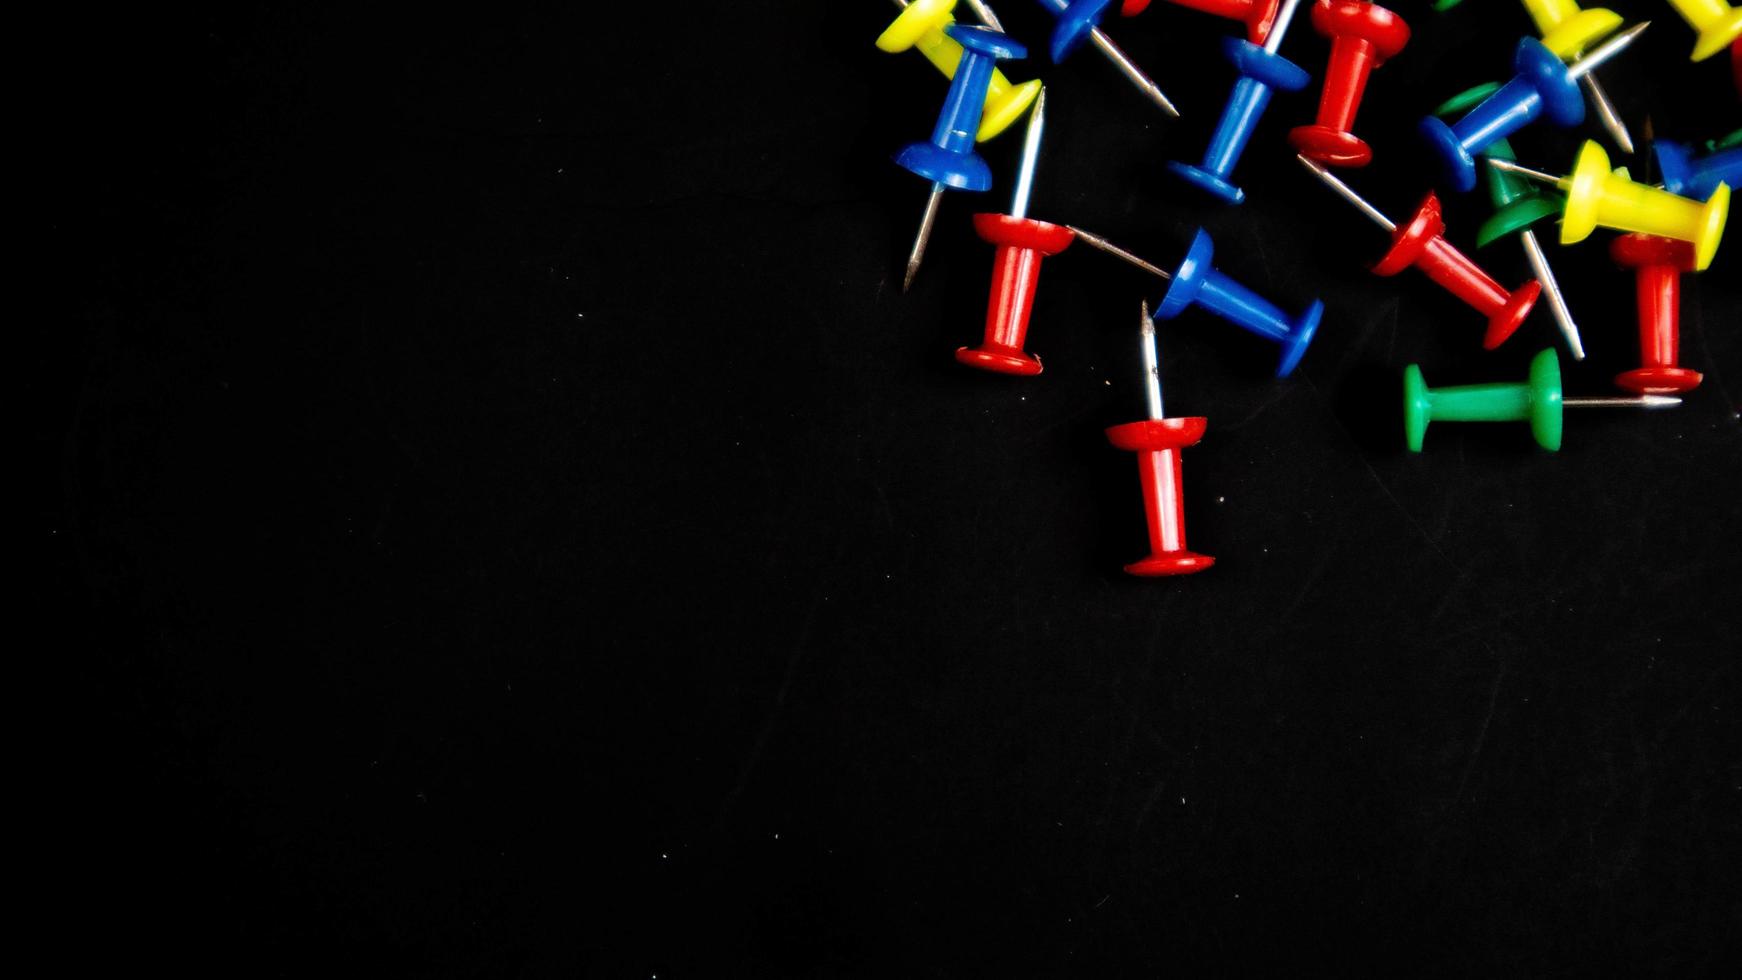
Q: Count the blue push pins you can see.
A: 6